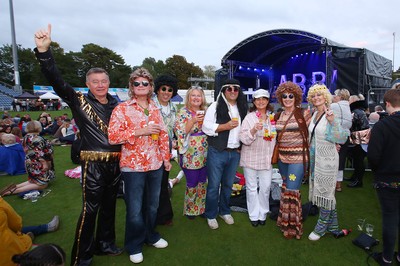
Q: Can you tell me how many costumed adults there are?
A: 8